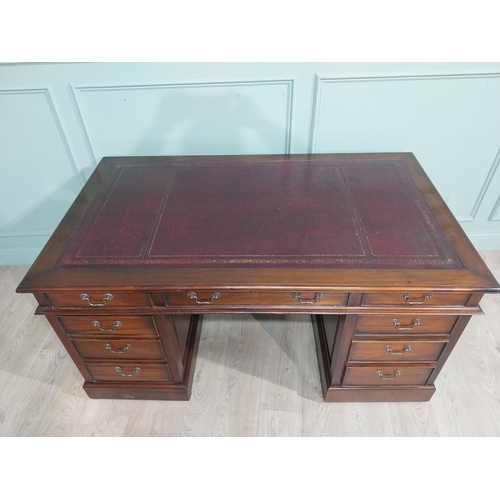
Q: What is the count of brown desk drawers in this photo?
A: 9